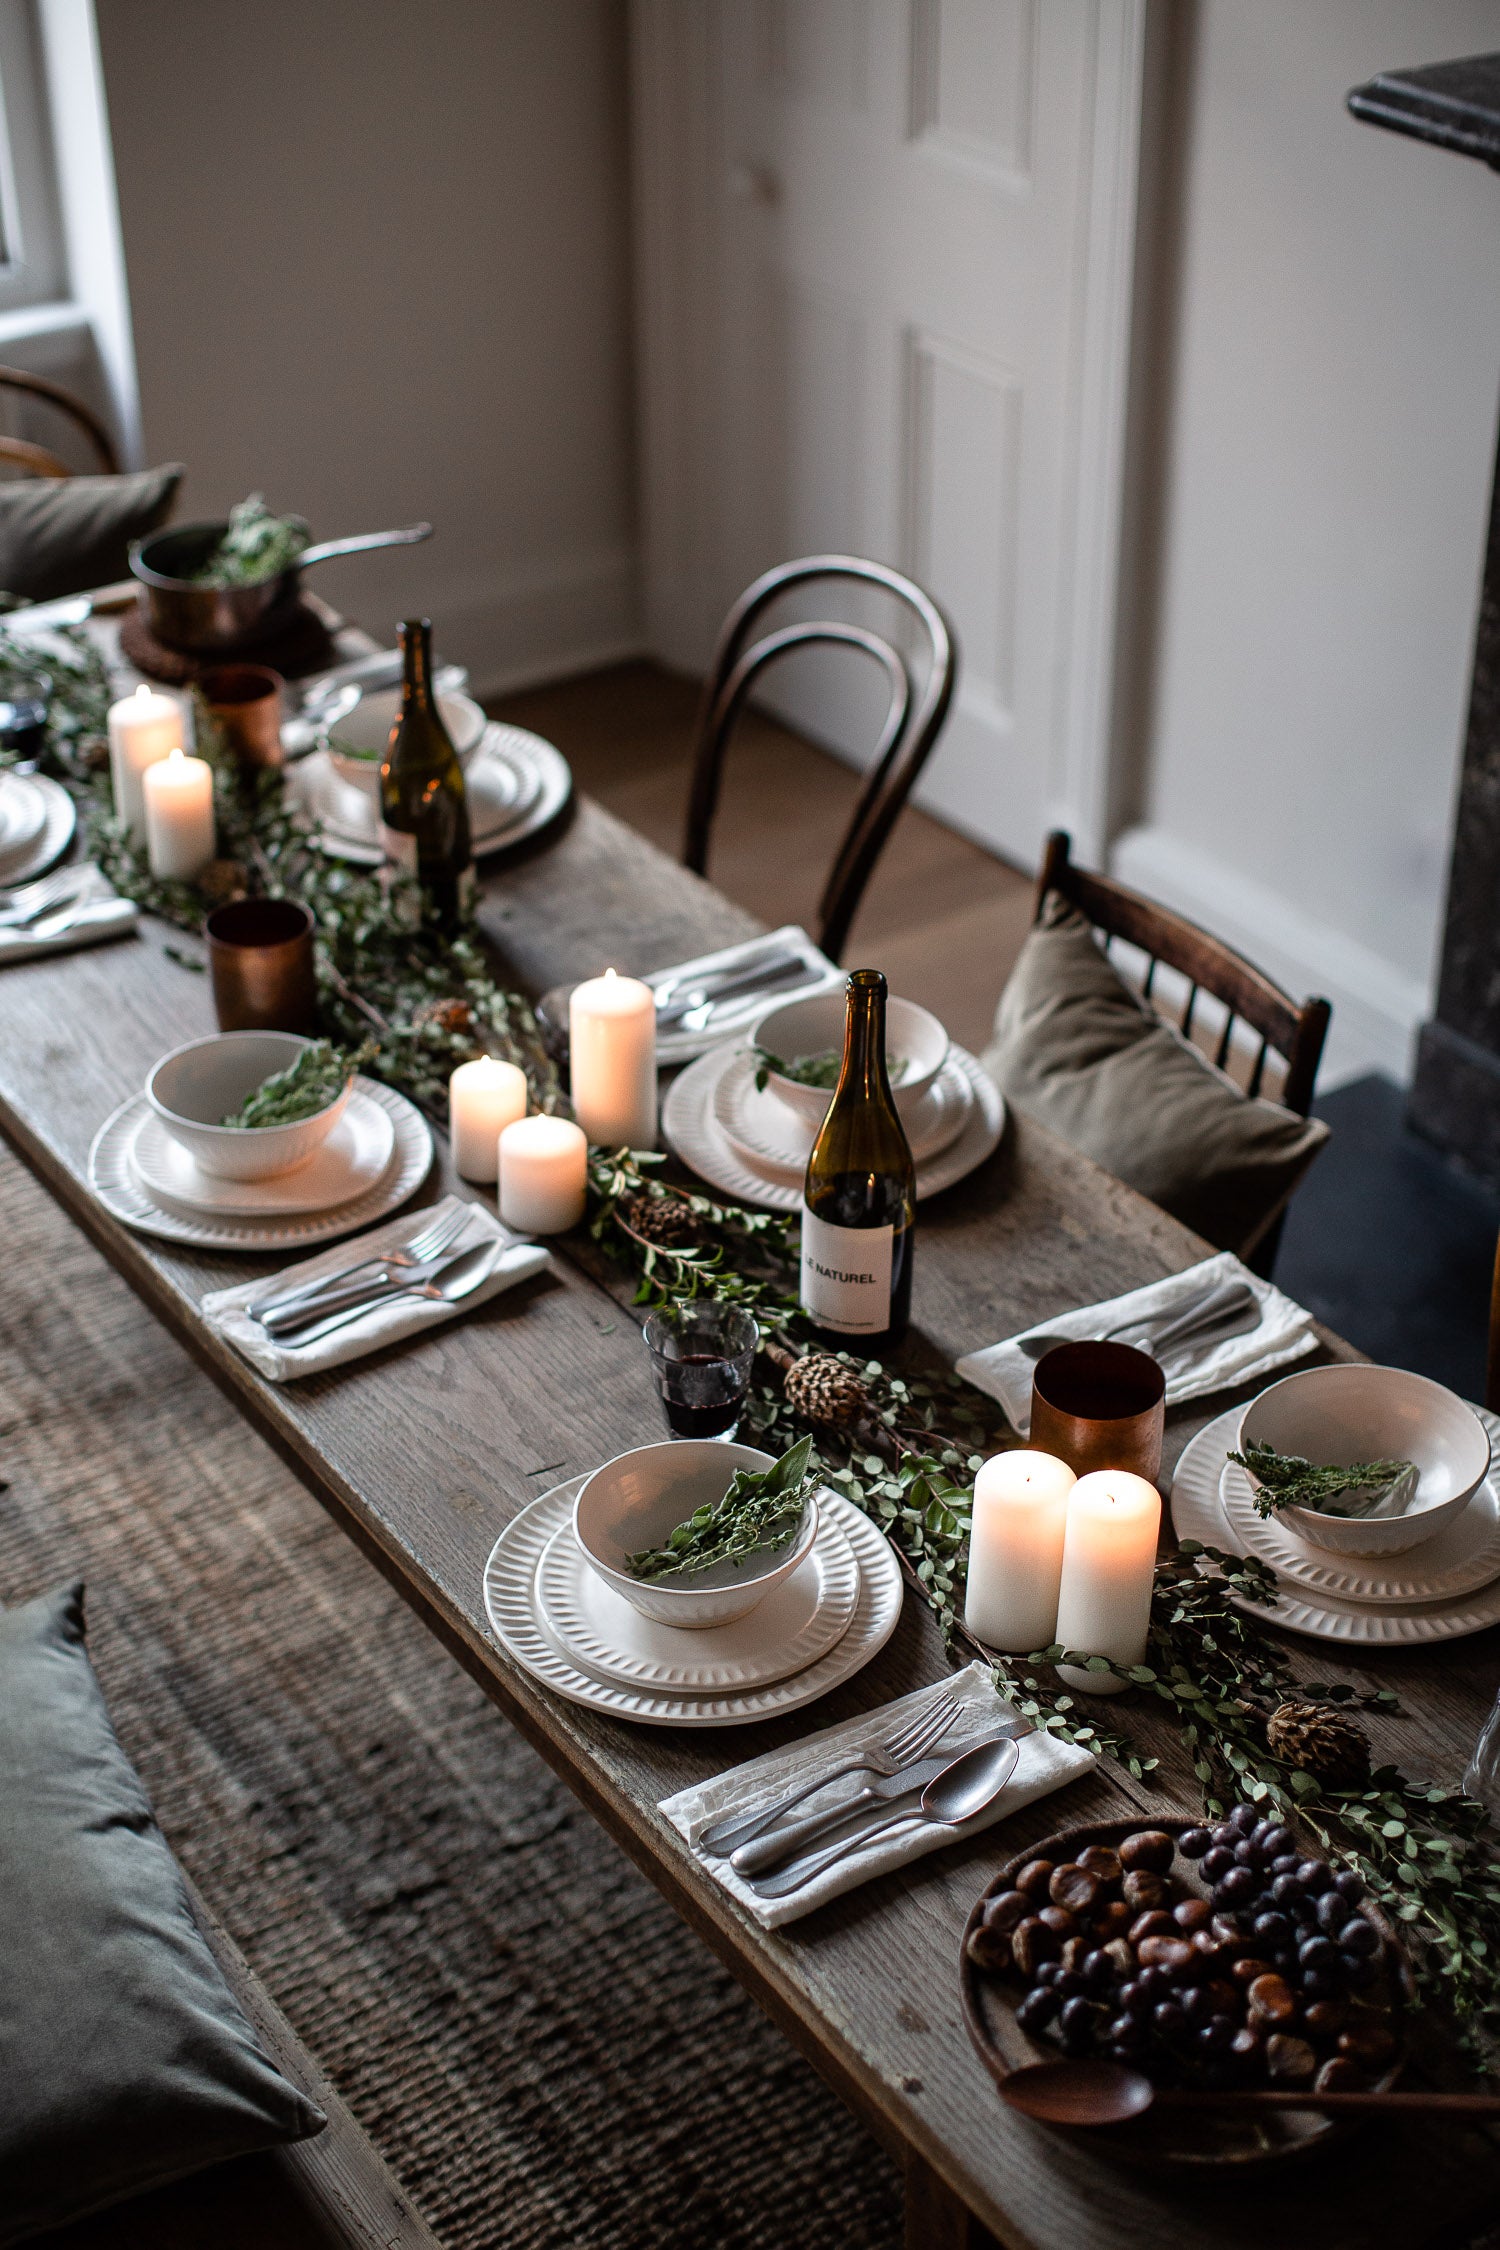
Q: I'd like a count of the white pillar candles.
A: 7